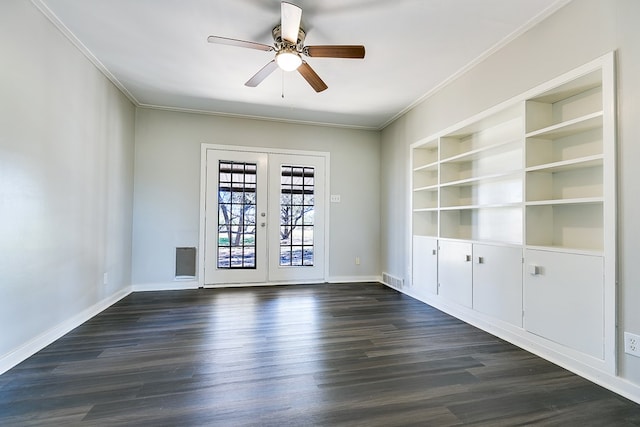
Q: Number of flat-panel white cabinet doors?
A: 4